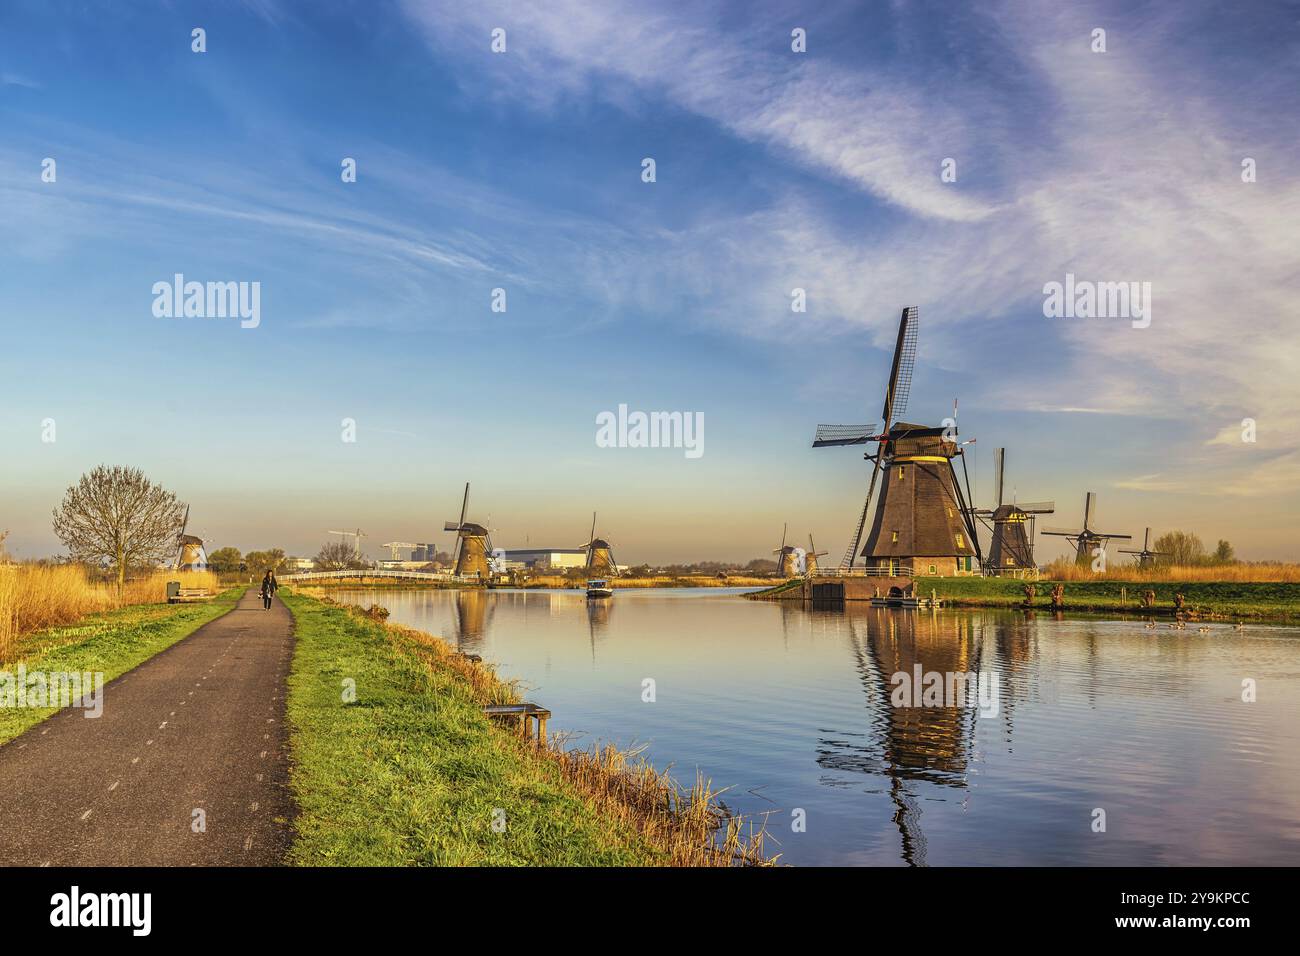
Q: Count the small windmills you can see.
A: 8